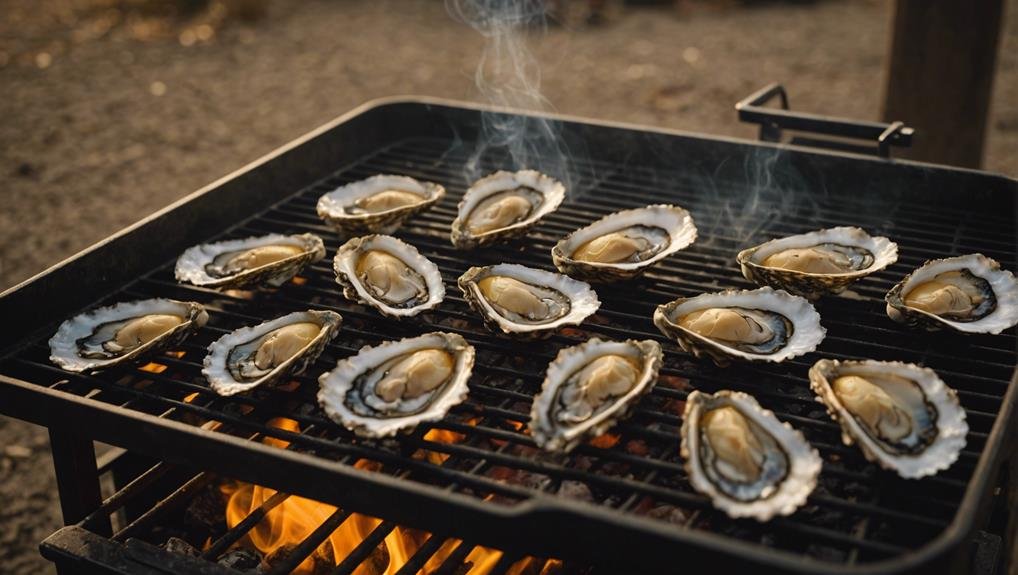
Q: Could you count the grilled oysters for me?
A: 15